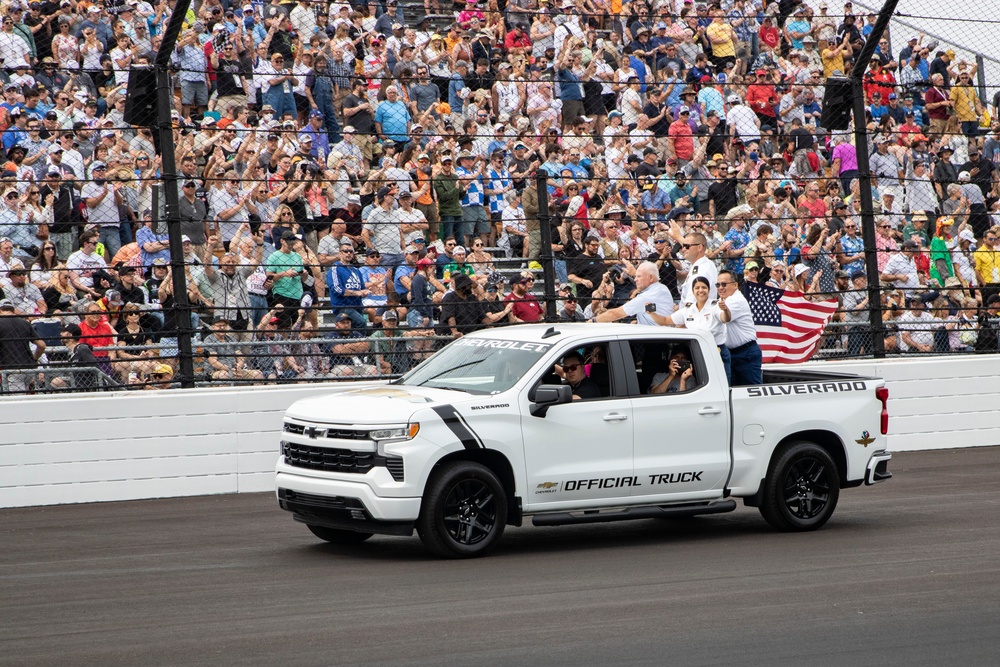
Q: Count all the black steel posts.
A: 3